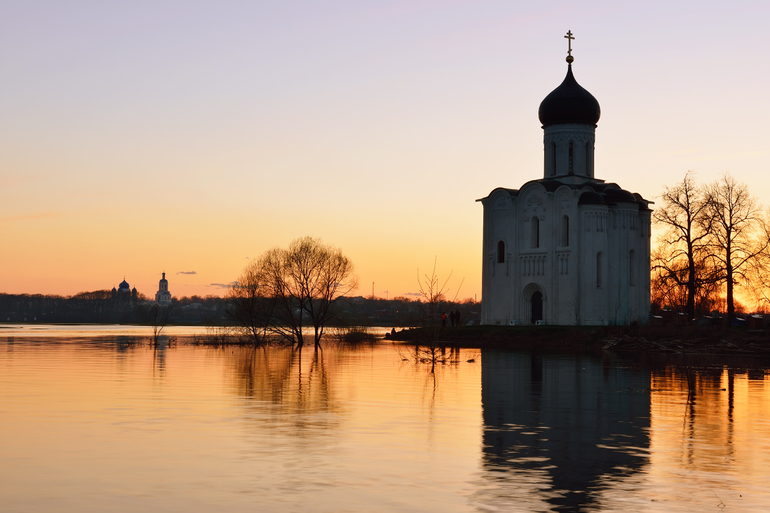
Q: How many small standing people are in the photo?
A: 3